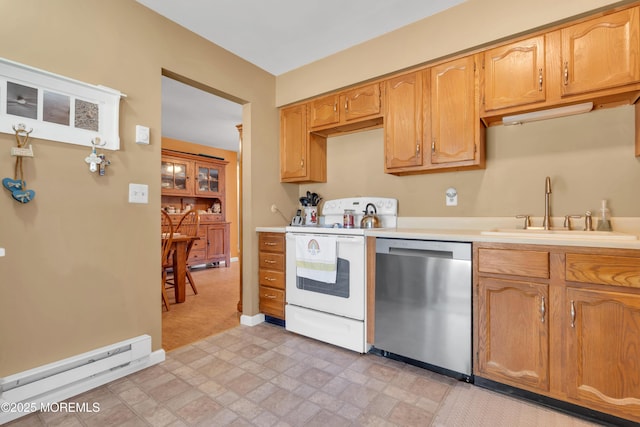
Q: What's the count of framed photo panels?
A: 3